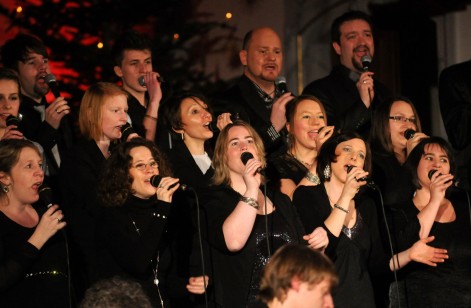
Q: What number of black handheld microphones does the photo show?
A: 14